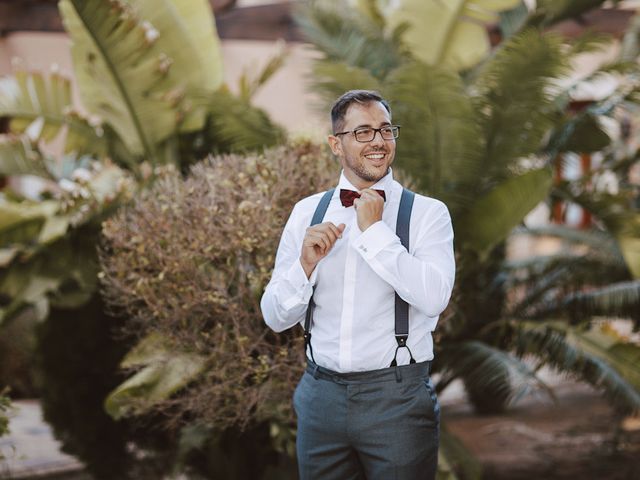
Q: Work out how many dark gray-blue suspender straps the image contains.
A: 2